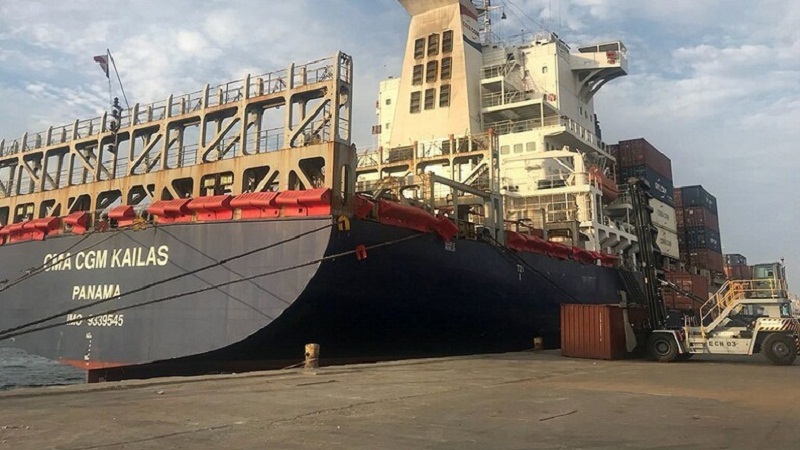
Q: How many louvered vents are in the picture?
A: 9